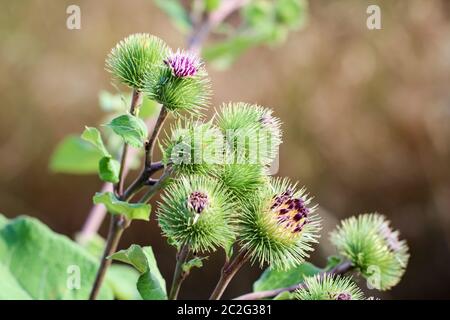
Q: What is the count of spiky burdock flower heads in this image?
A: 9